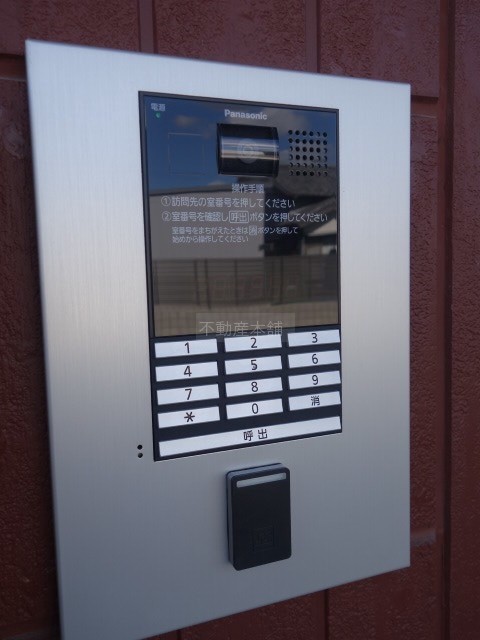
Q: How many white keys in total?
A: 13